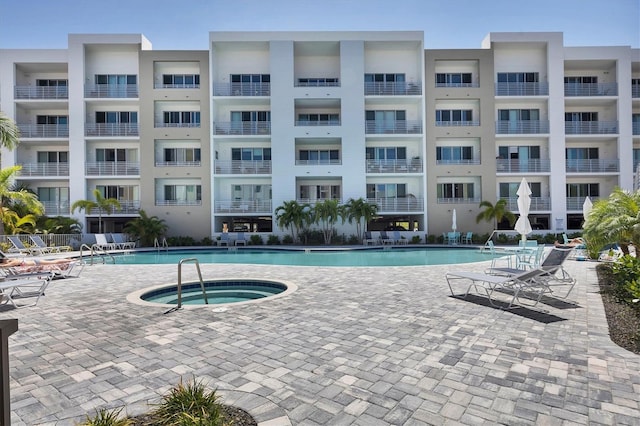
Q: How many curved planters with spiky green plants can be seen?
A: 1